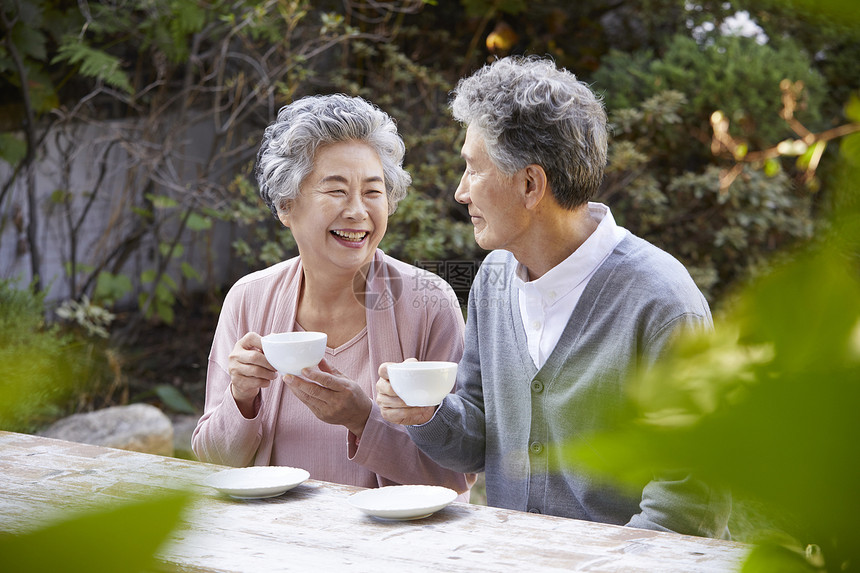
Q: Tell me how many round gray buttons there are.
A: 3